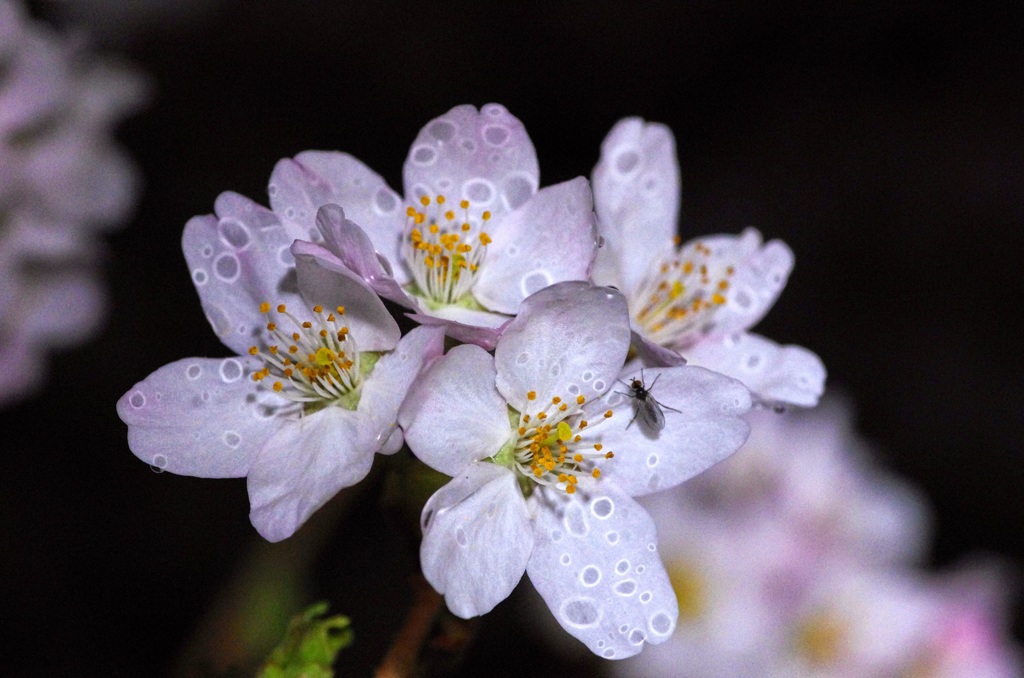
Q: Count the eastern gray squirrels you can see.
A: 0